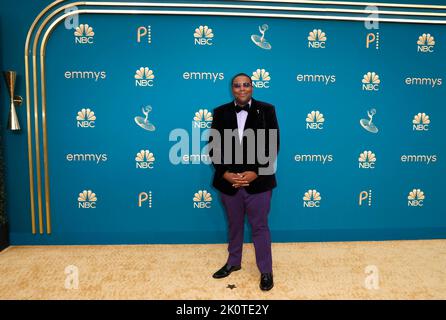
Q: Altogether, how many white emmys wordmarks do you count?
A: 8